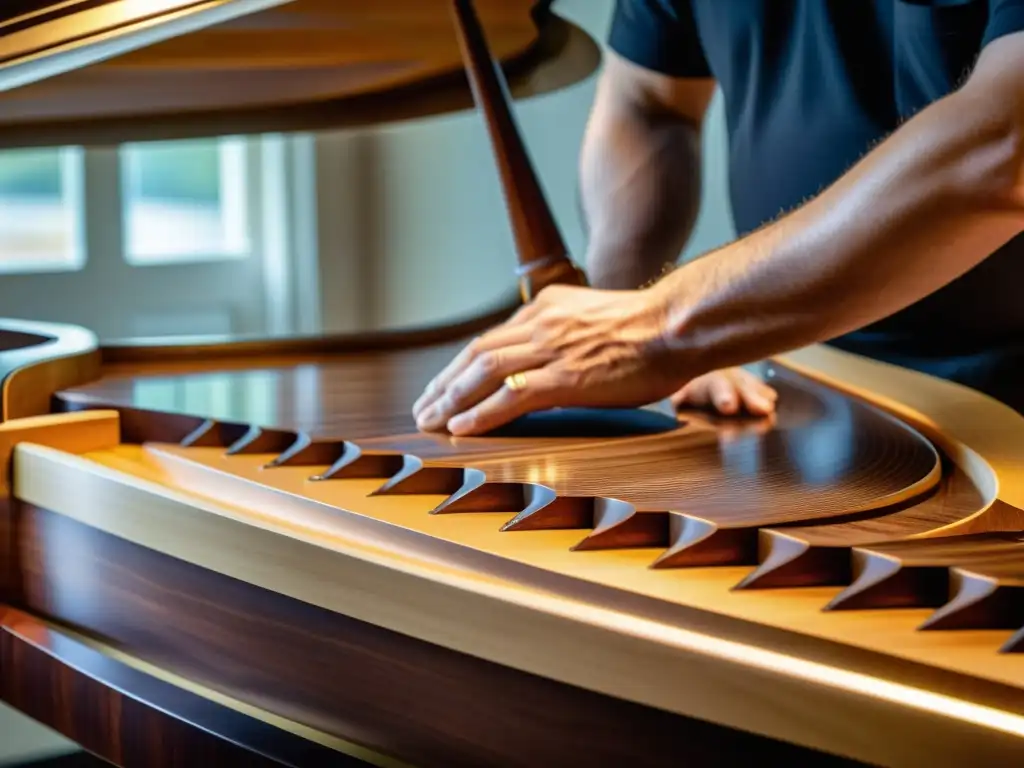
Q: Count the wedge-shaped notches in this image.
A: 13